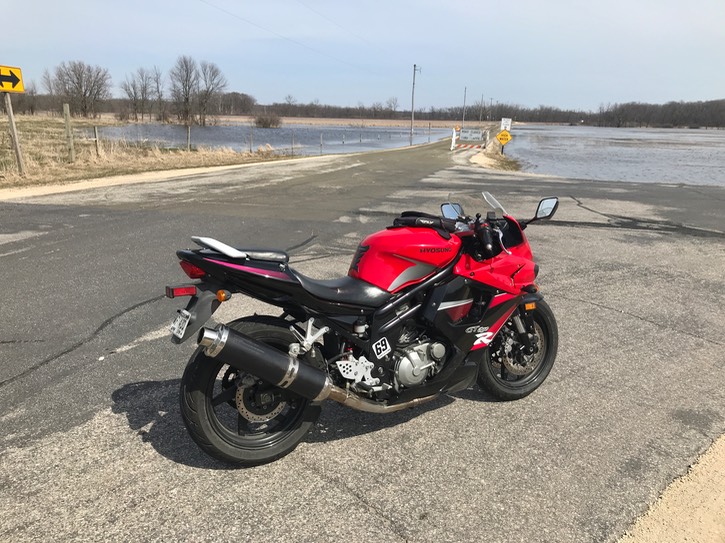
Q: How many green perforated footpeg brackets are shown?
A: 0